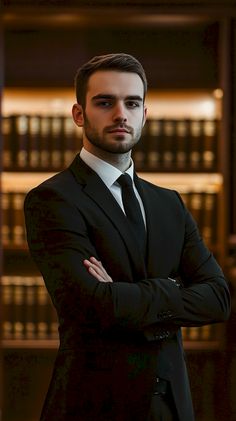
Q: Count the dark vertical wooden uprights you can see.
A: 2